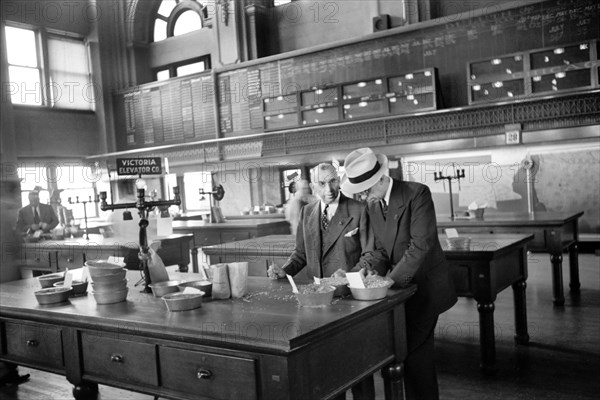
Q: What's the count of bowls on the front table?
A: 13